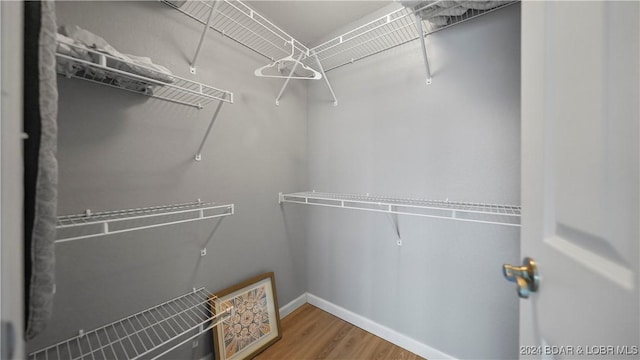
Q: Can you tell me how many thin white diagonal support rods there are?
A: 7